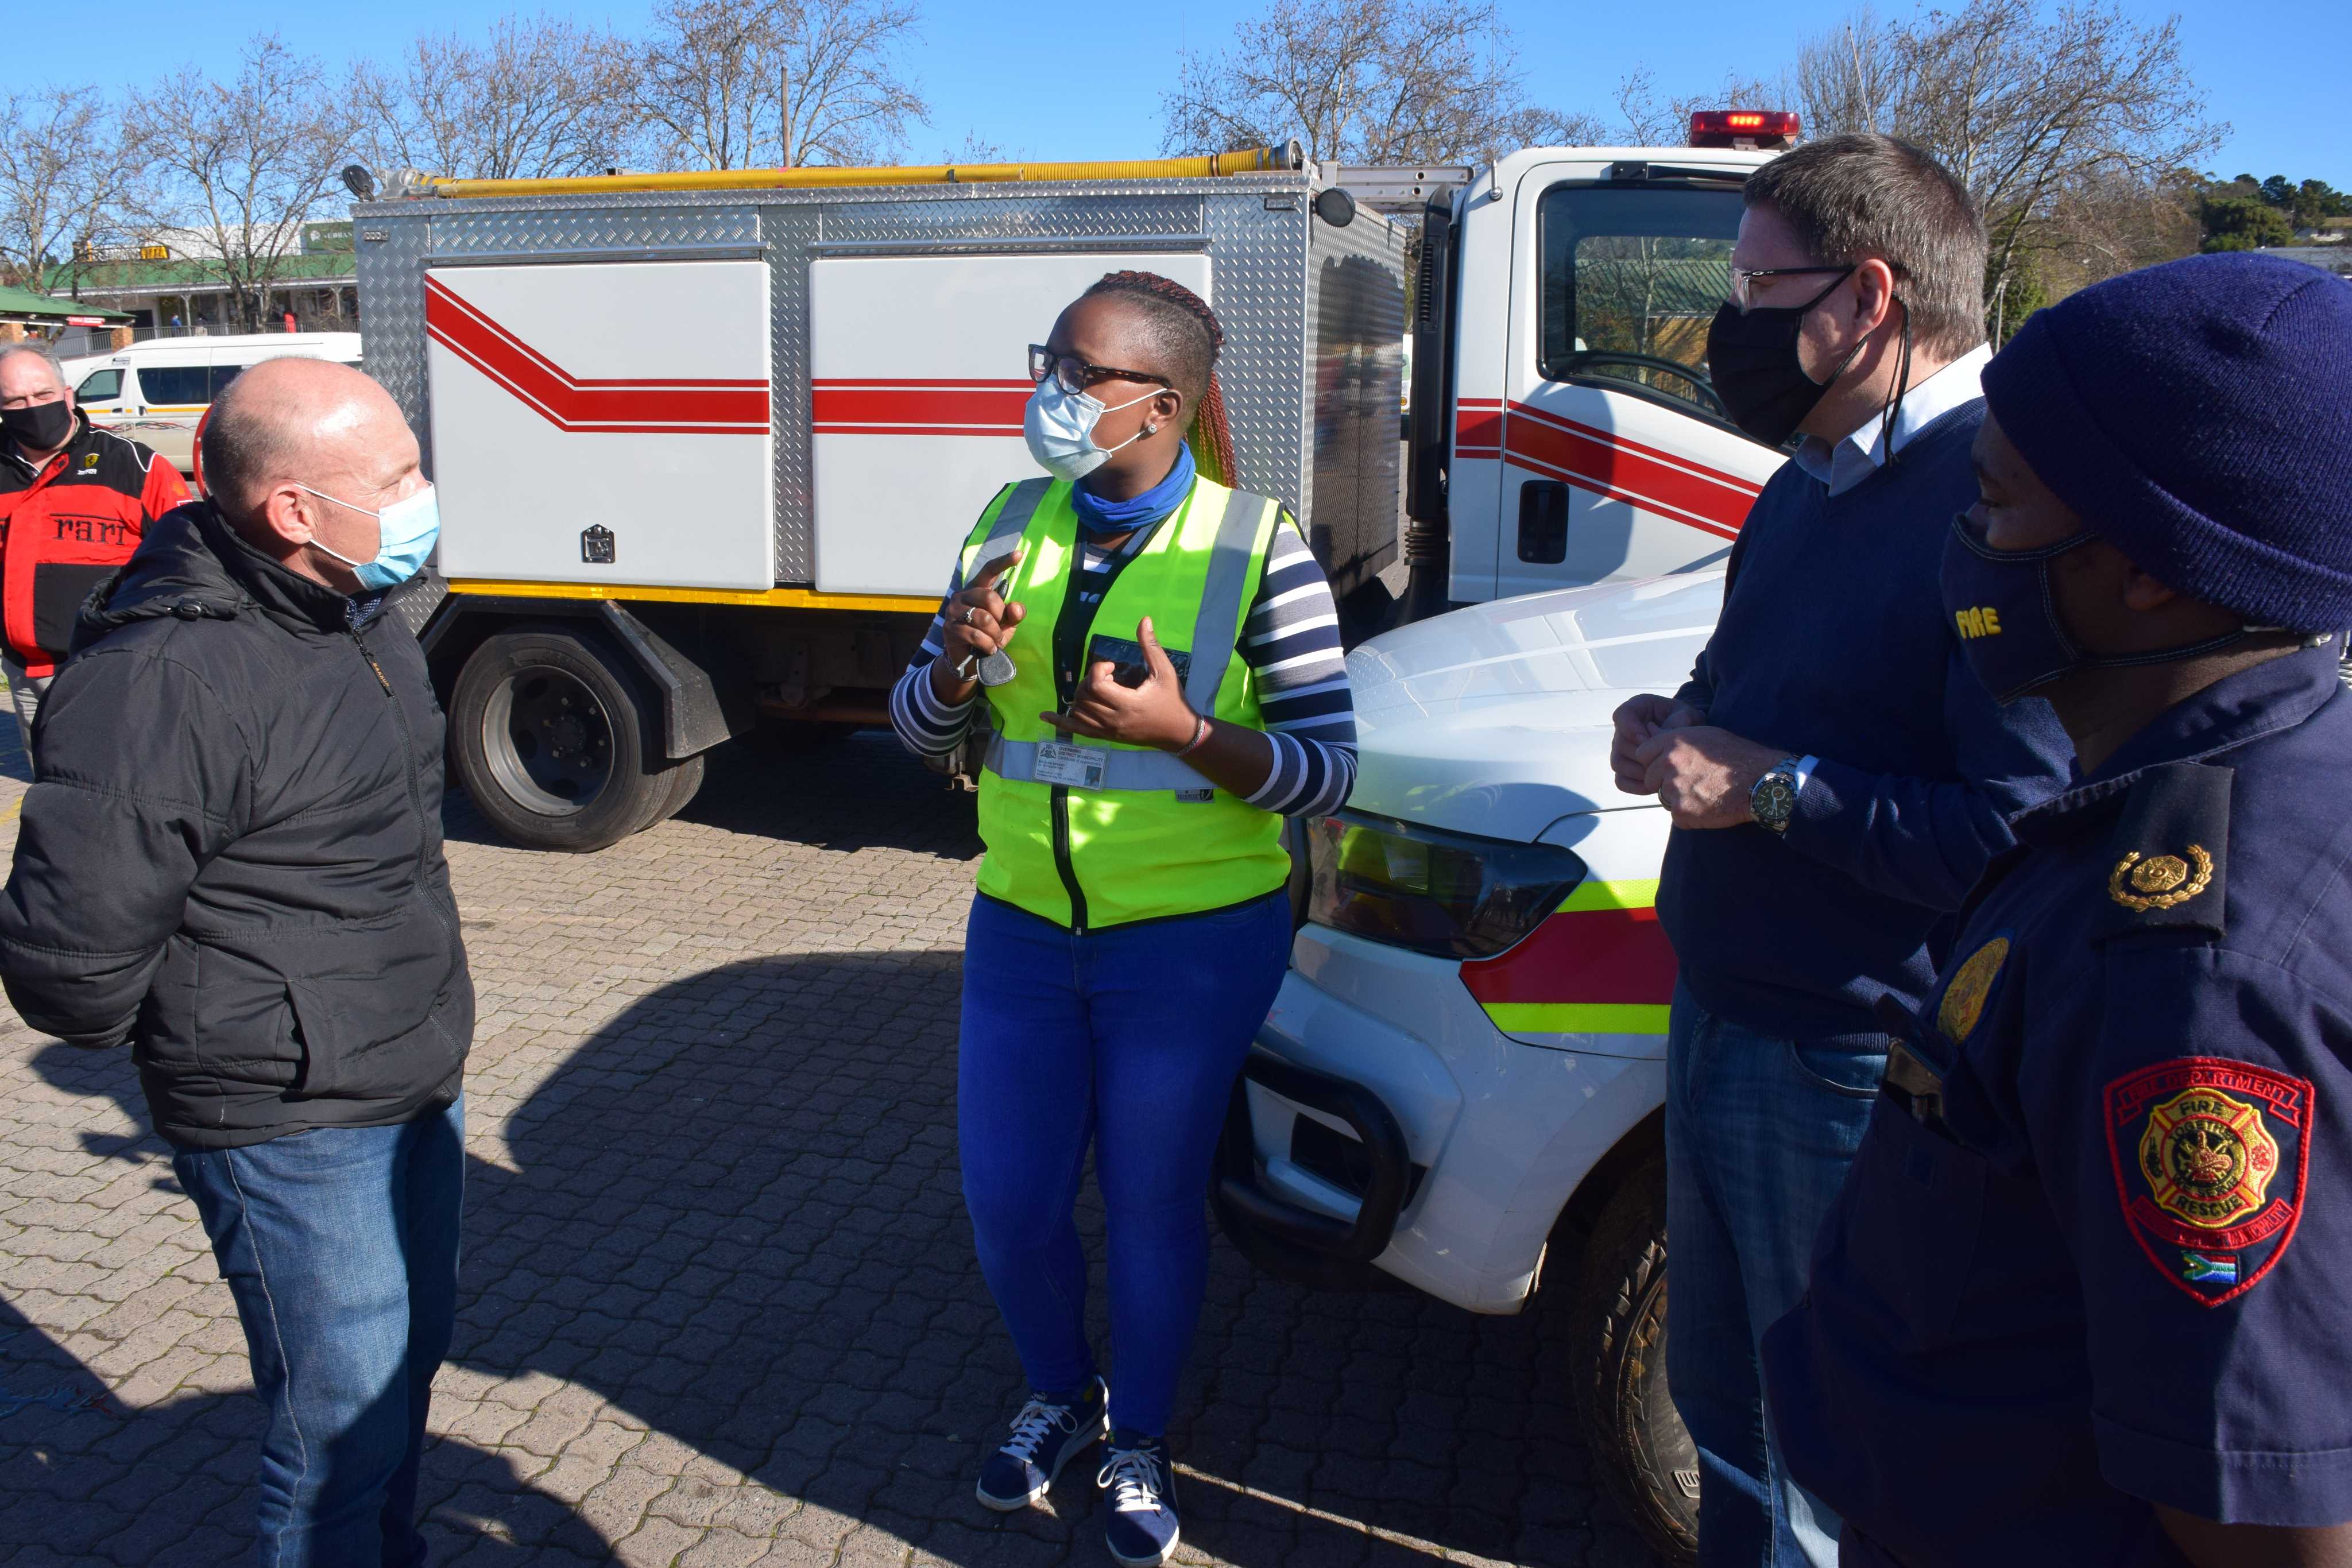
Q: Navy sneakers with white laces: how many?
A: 2